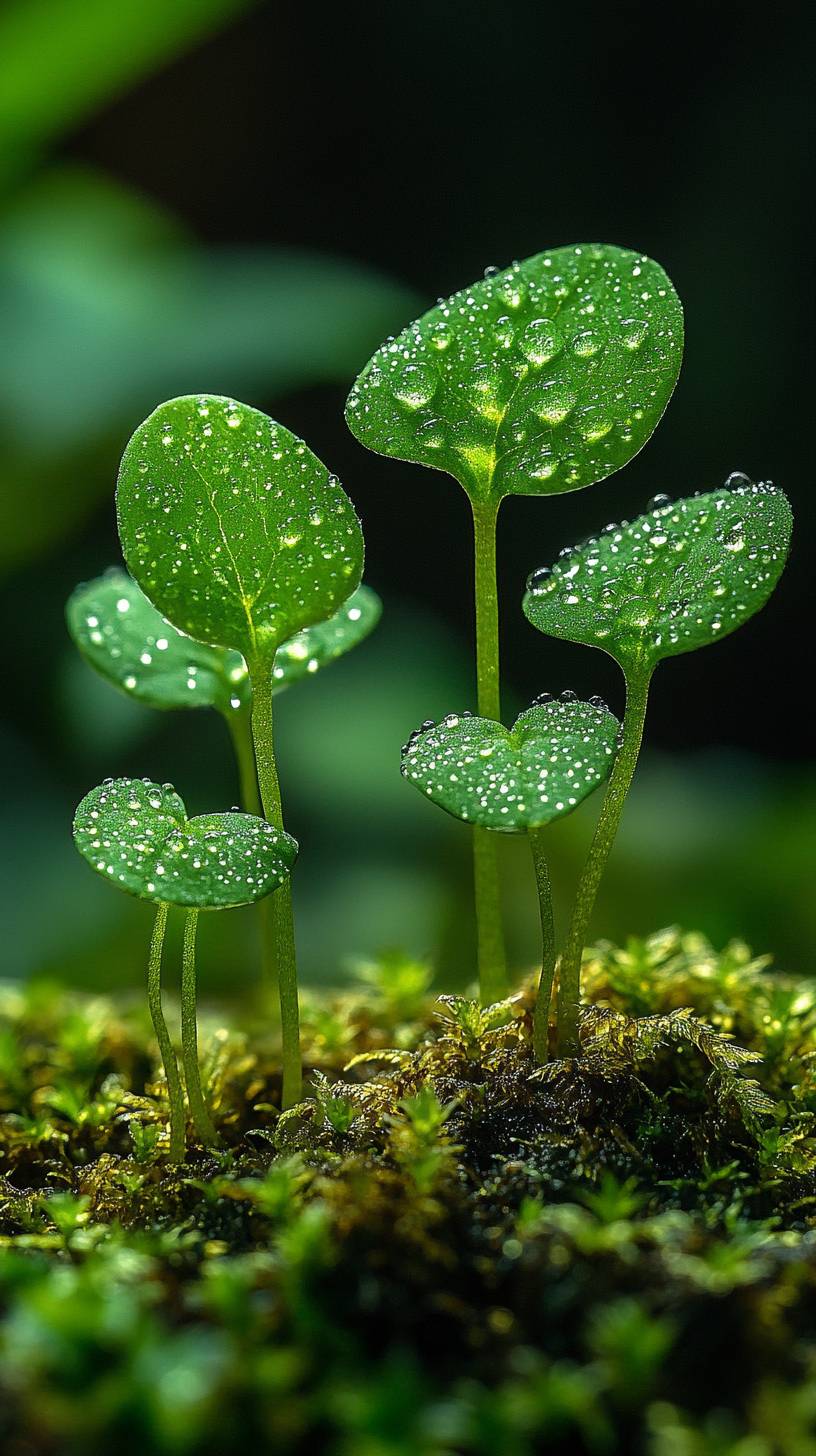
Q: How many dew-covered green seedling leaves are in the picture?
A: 6